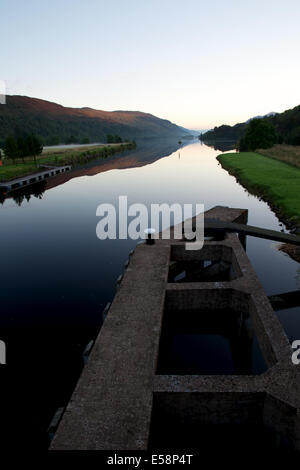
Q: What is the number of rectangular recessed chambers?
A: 3